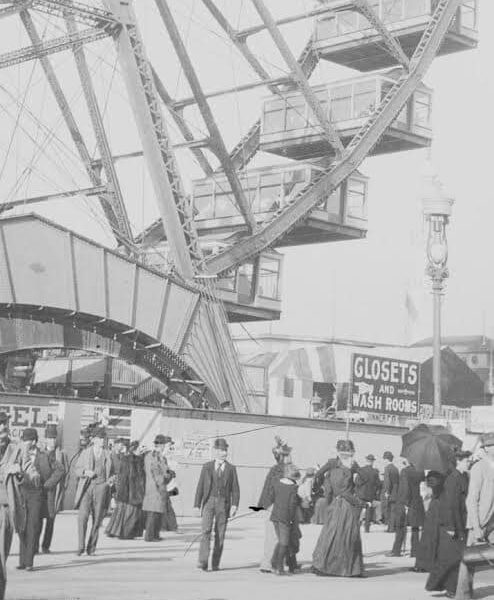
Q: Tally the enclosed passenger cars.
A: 4